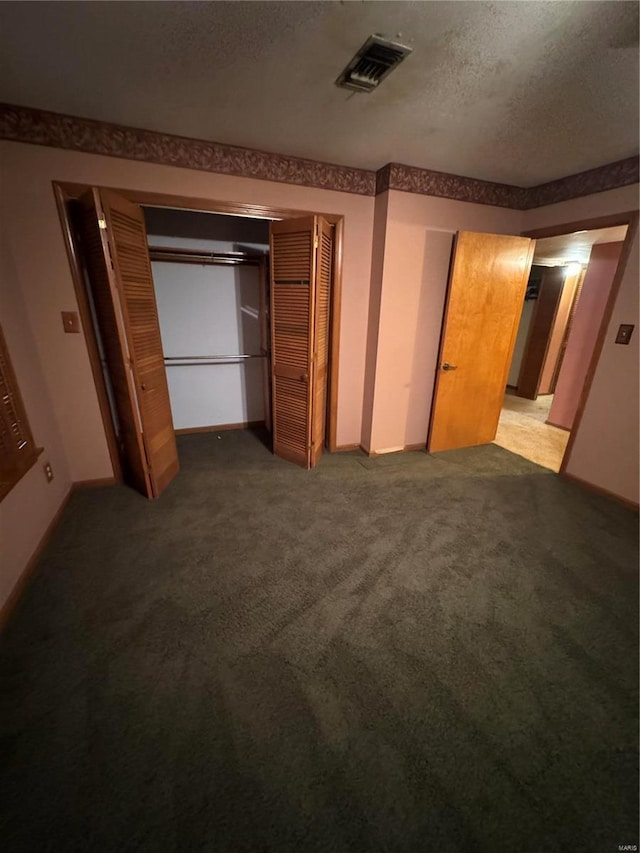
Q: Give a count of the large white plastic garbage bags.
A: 0